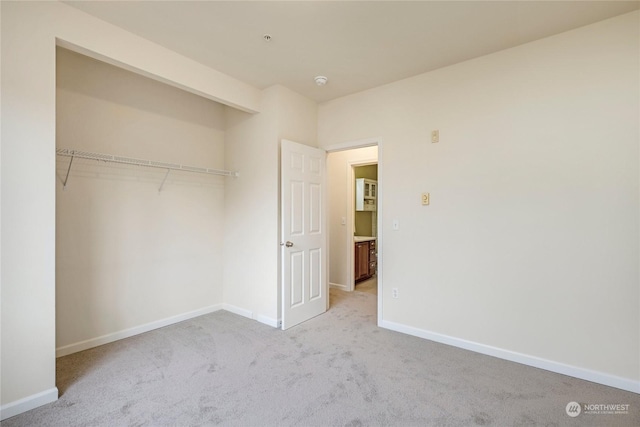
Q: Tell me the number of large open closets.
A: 1